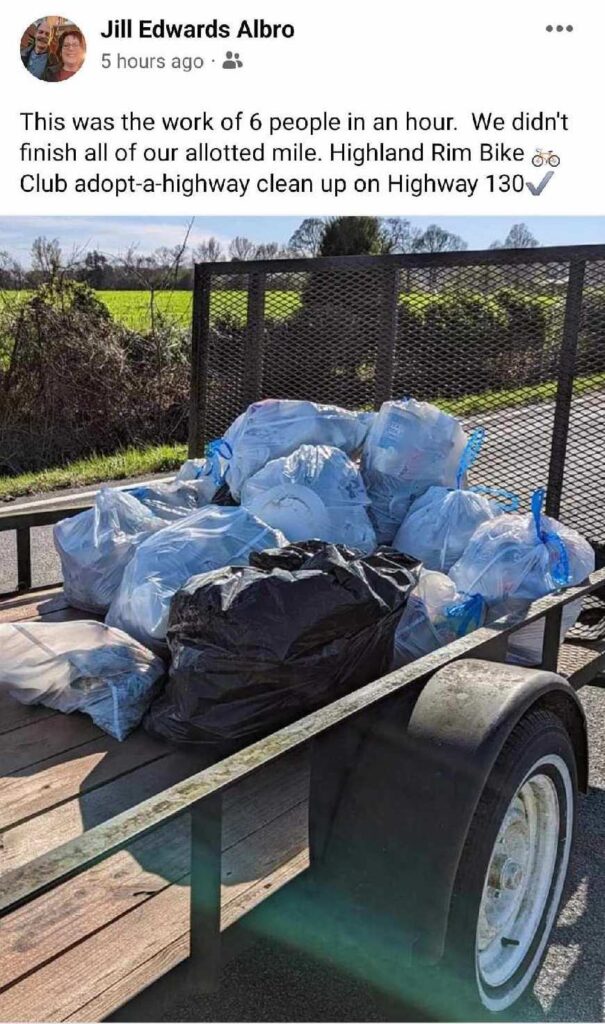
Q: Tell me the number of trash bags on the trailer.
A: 11